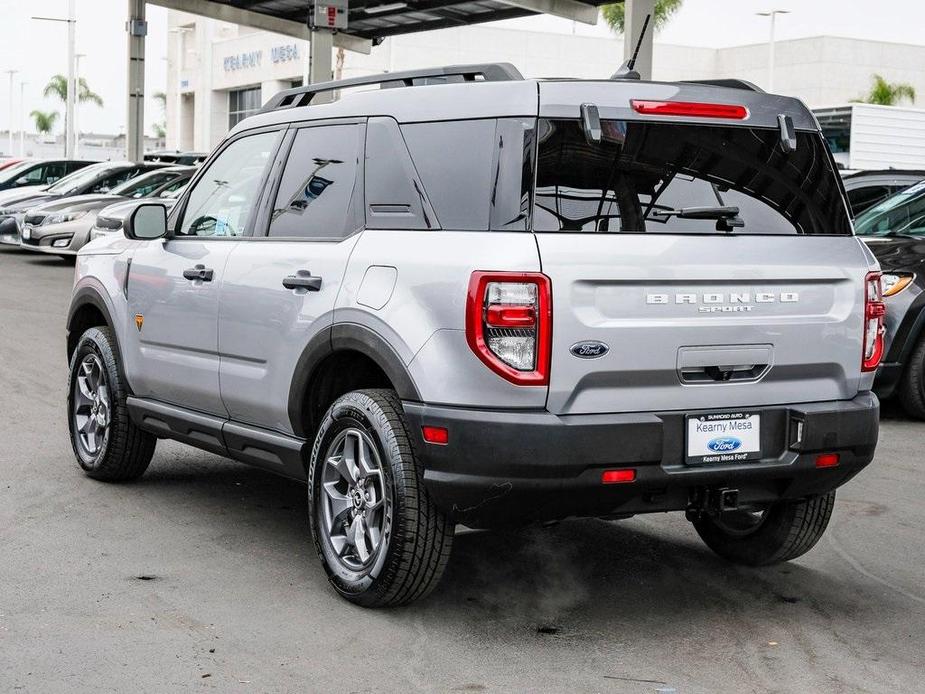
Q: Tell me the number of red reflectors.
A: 3